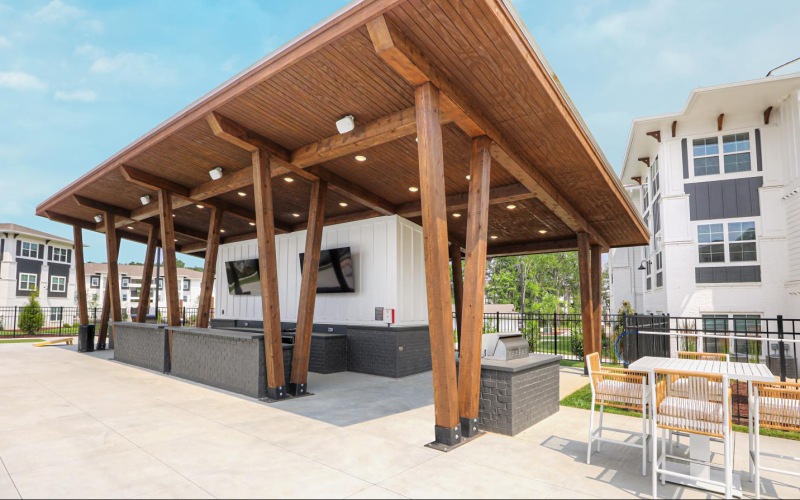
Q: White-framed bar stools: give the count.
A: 4